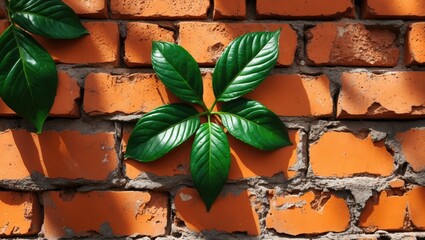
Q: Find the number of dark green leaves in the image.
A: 7